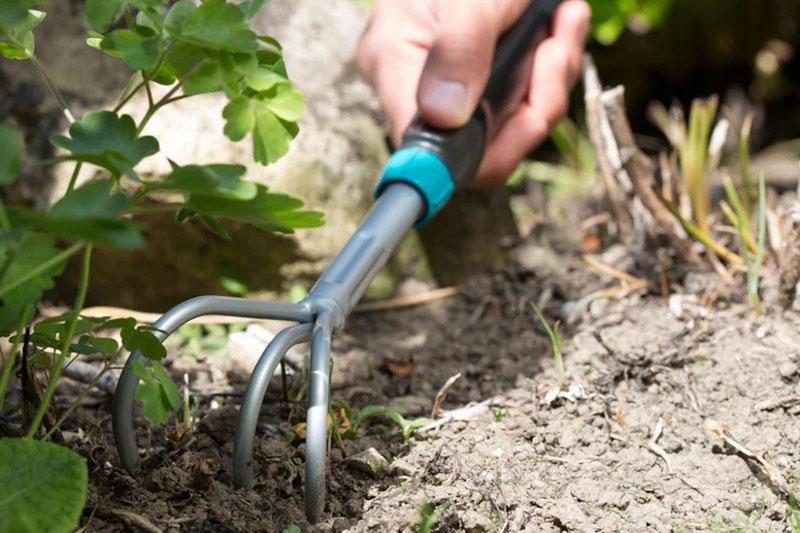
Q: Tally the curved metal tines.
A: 3